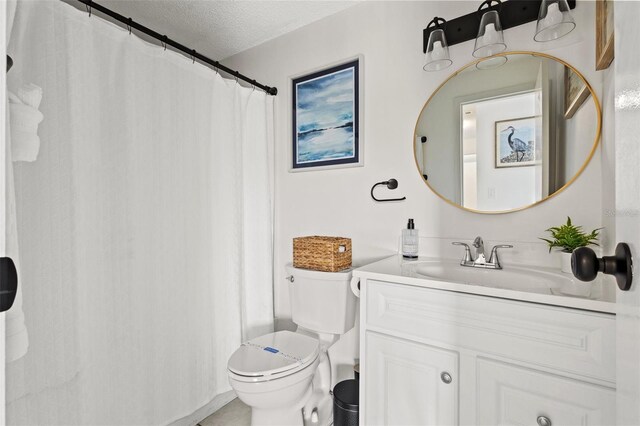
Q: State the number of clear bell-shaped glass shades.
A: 3